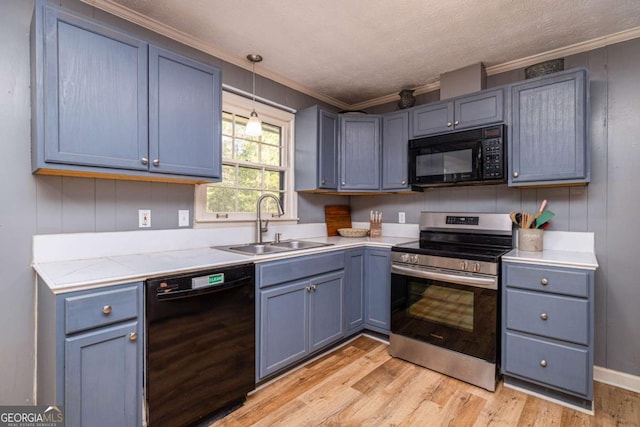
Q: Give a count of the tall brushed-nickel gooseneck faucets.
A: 1